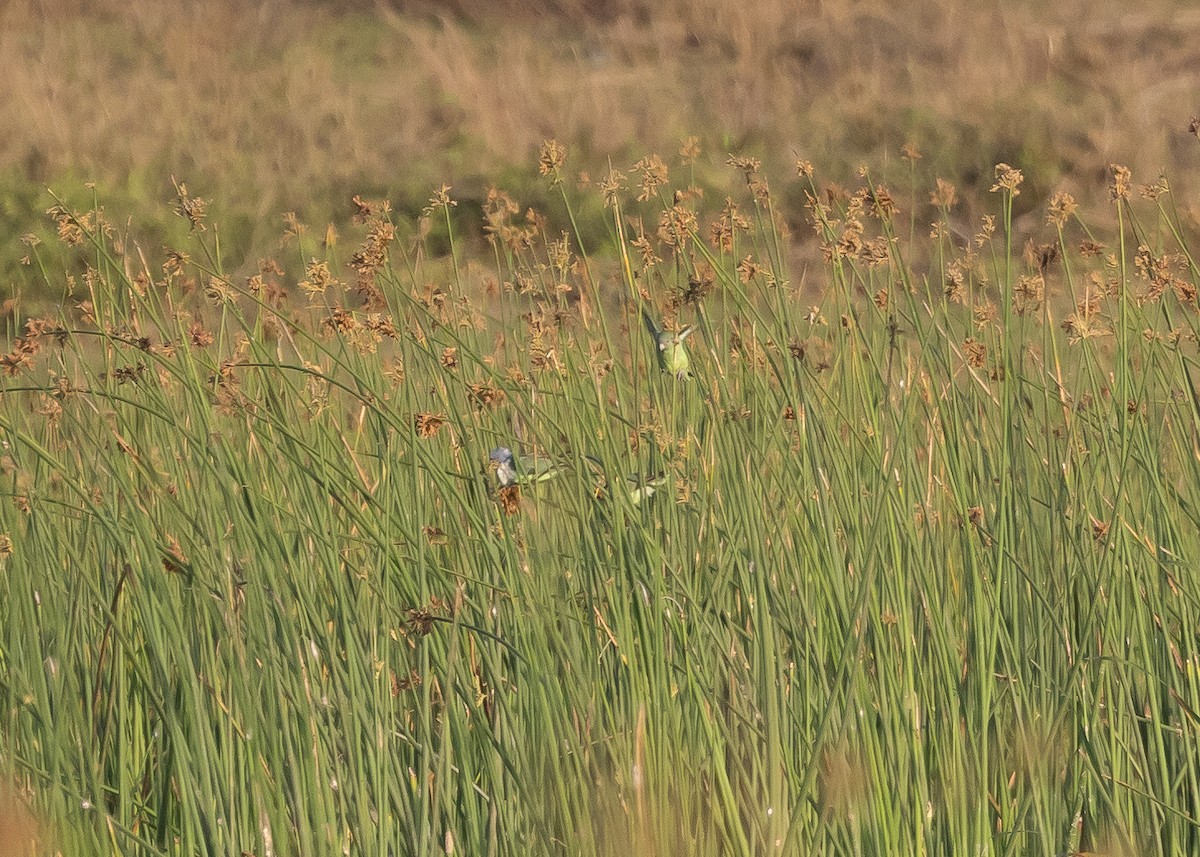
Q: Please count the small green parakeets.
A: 3